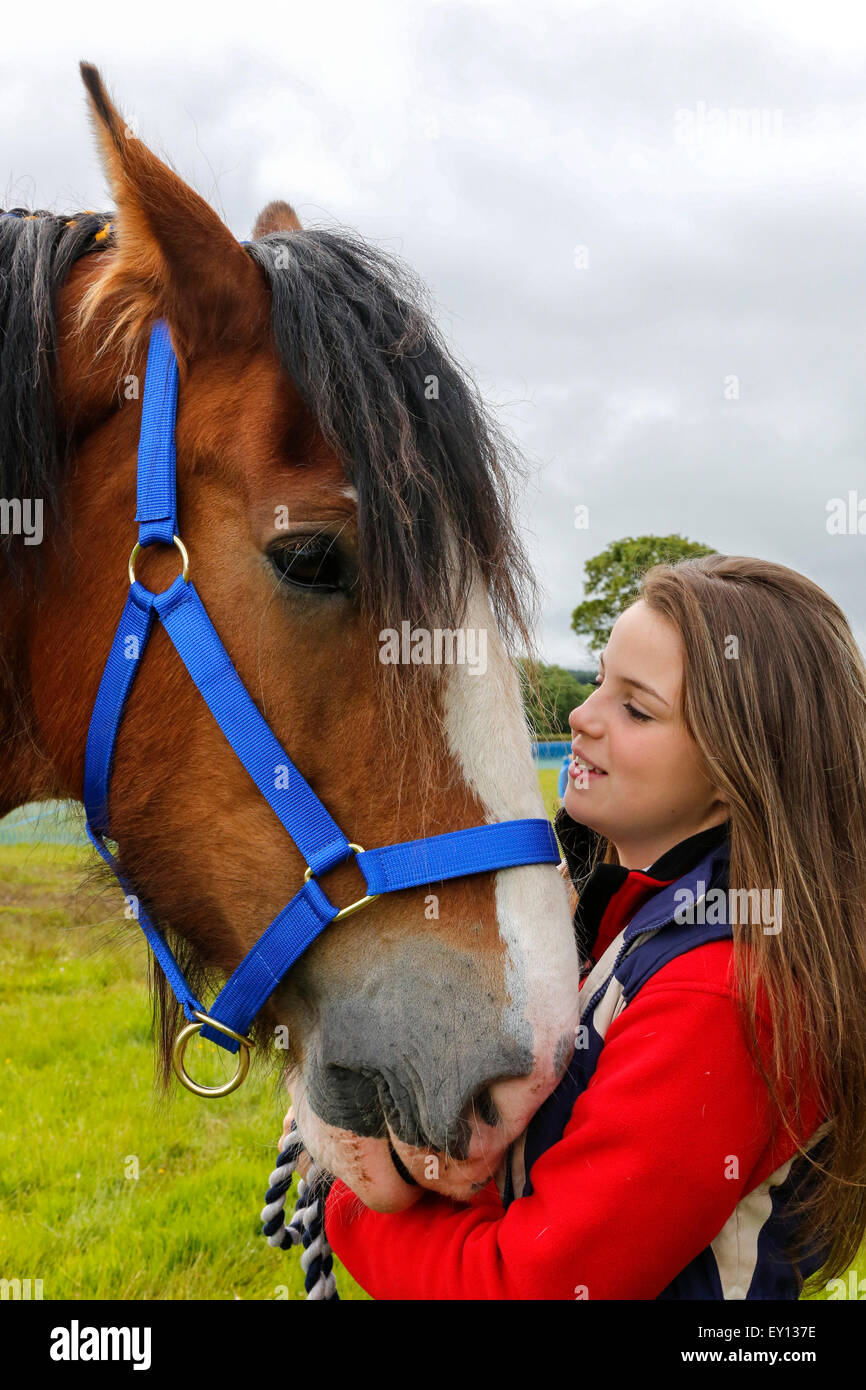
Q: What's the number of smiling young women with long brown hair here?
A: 1